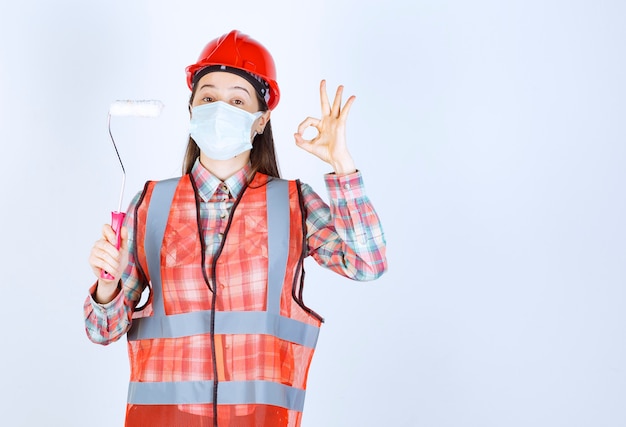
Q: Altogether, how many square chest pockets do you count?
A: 2